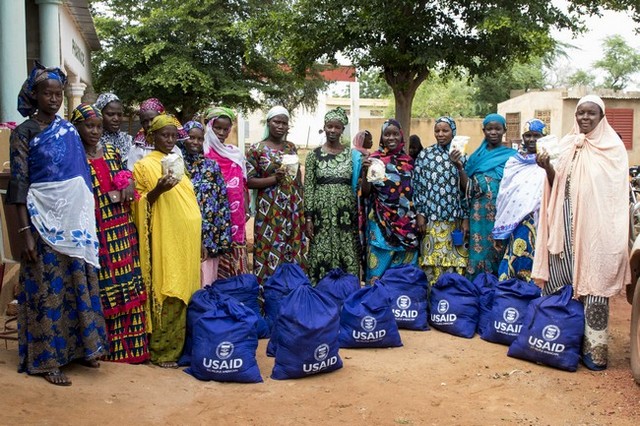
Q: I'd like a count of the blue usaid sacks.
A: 12